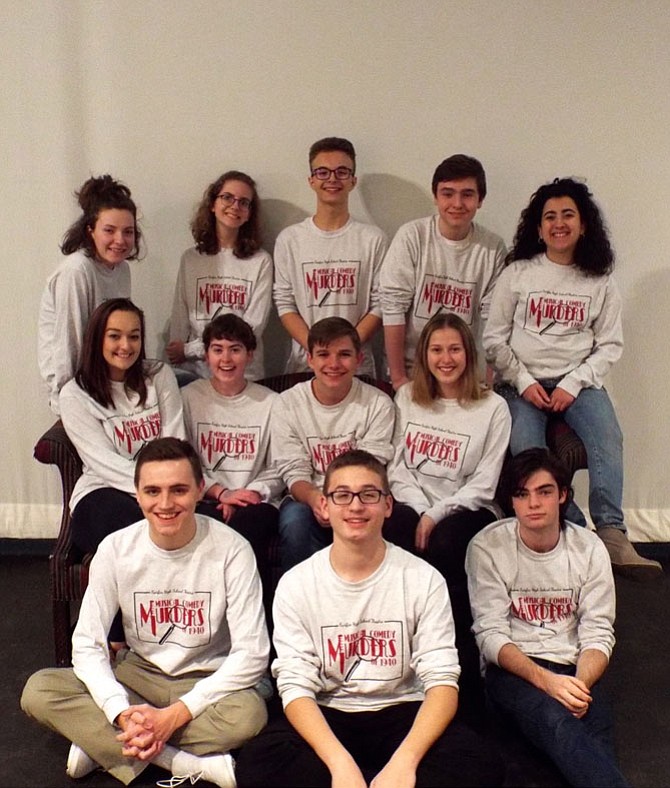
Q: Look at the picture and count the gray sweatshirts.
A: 12